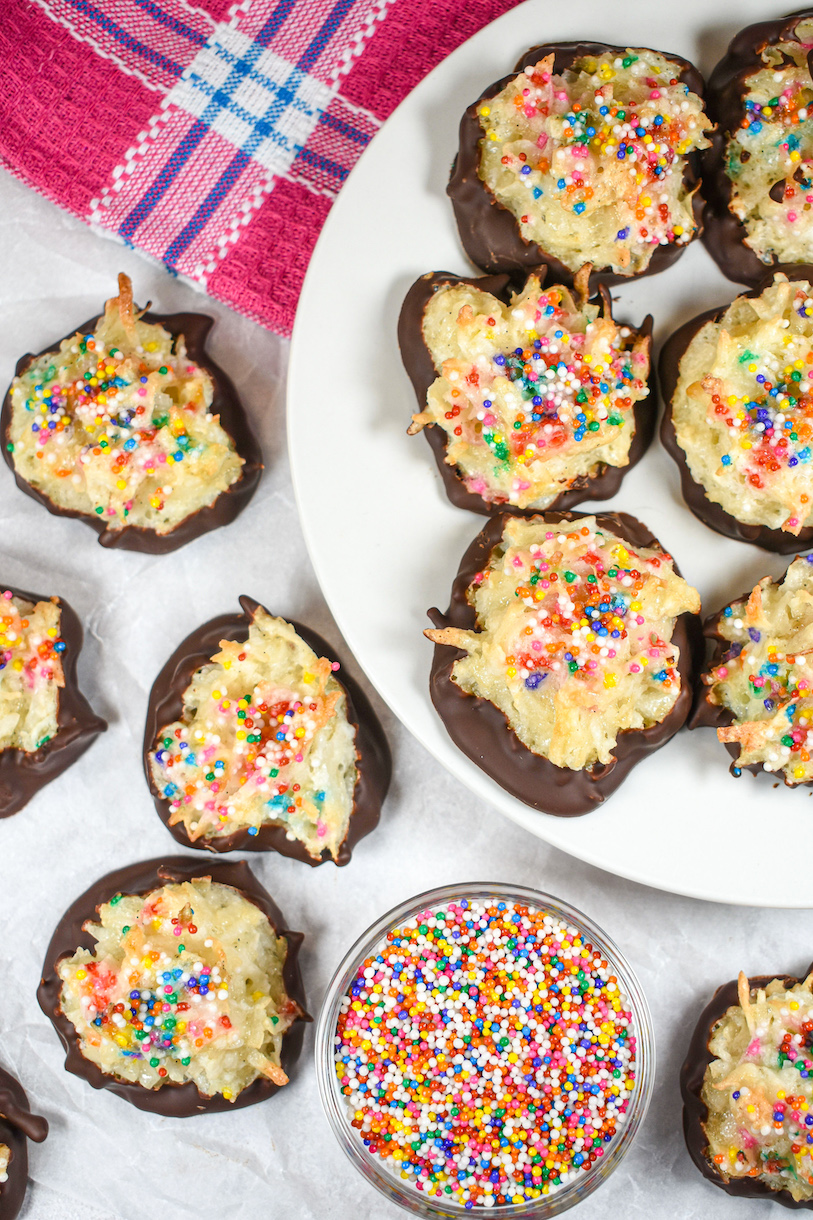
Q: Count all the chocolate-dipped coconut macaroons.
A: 12